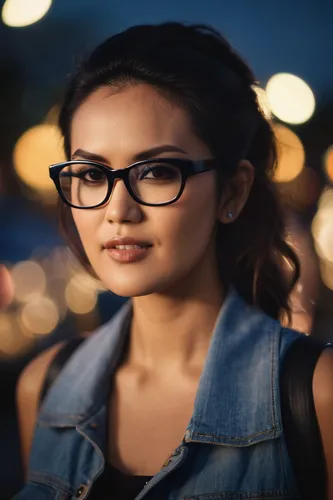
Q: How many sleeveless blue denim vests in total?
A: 1